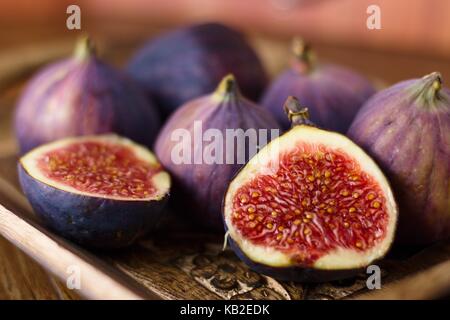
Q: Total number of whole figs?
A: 5